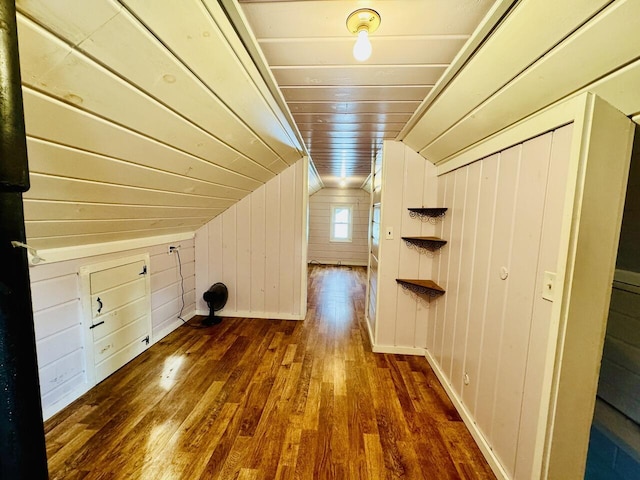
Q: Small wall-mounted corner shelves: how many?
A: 3